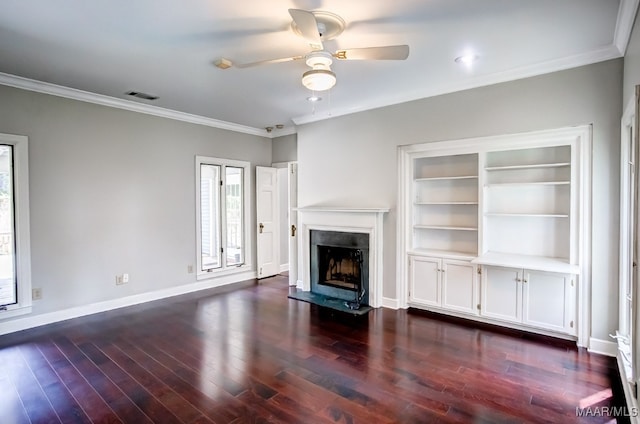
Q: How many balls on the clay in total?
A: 0